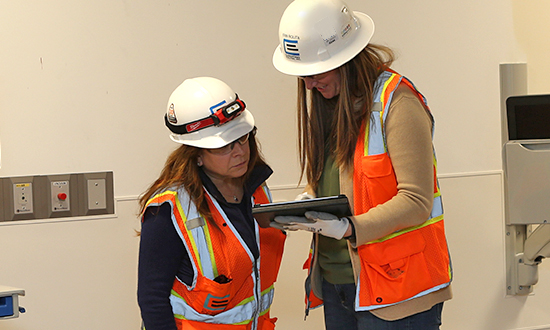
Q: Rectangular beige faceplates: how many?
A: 3